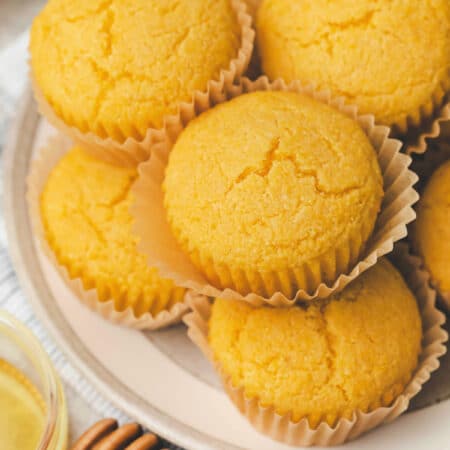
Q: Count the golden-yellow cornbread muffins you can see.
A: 6